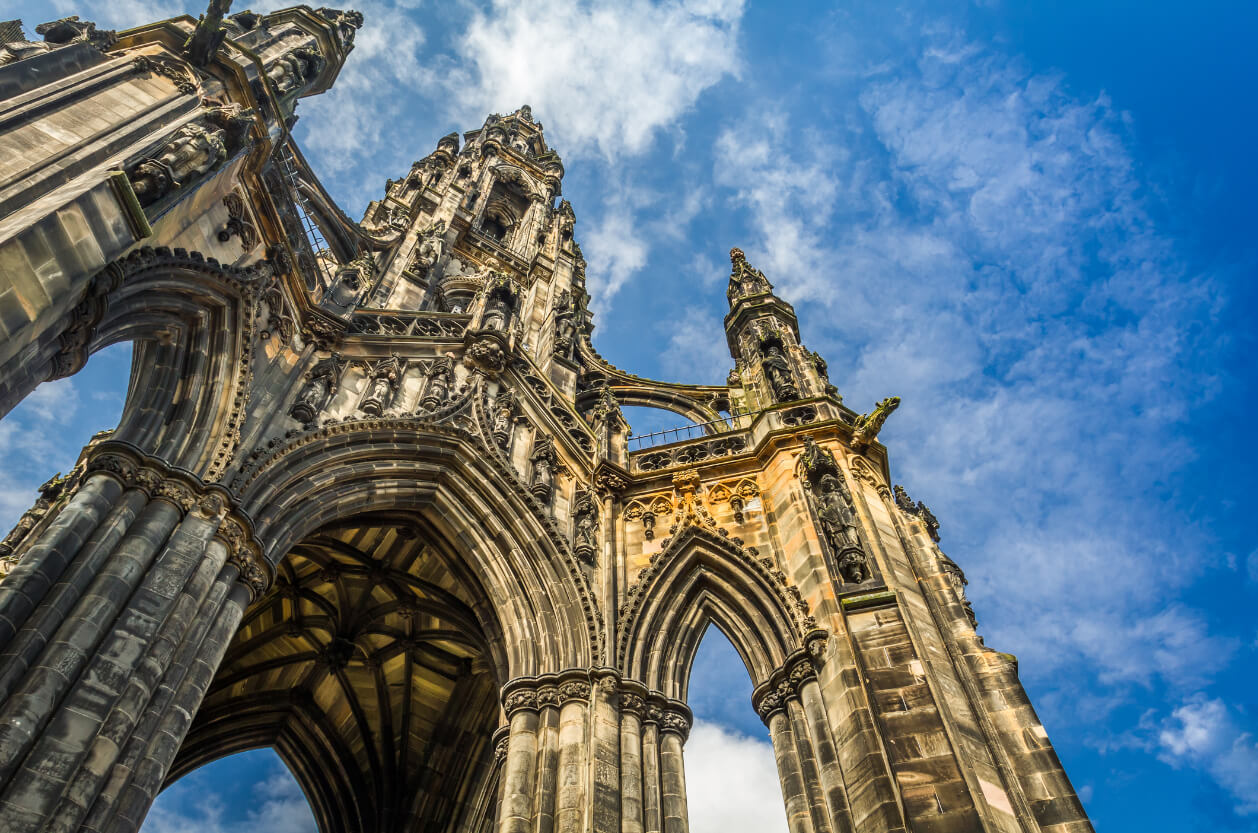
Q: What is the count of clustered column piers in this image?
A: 3